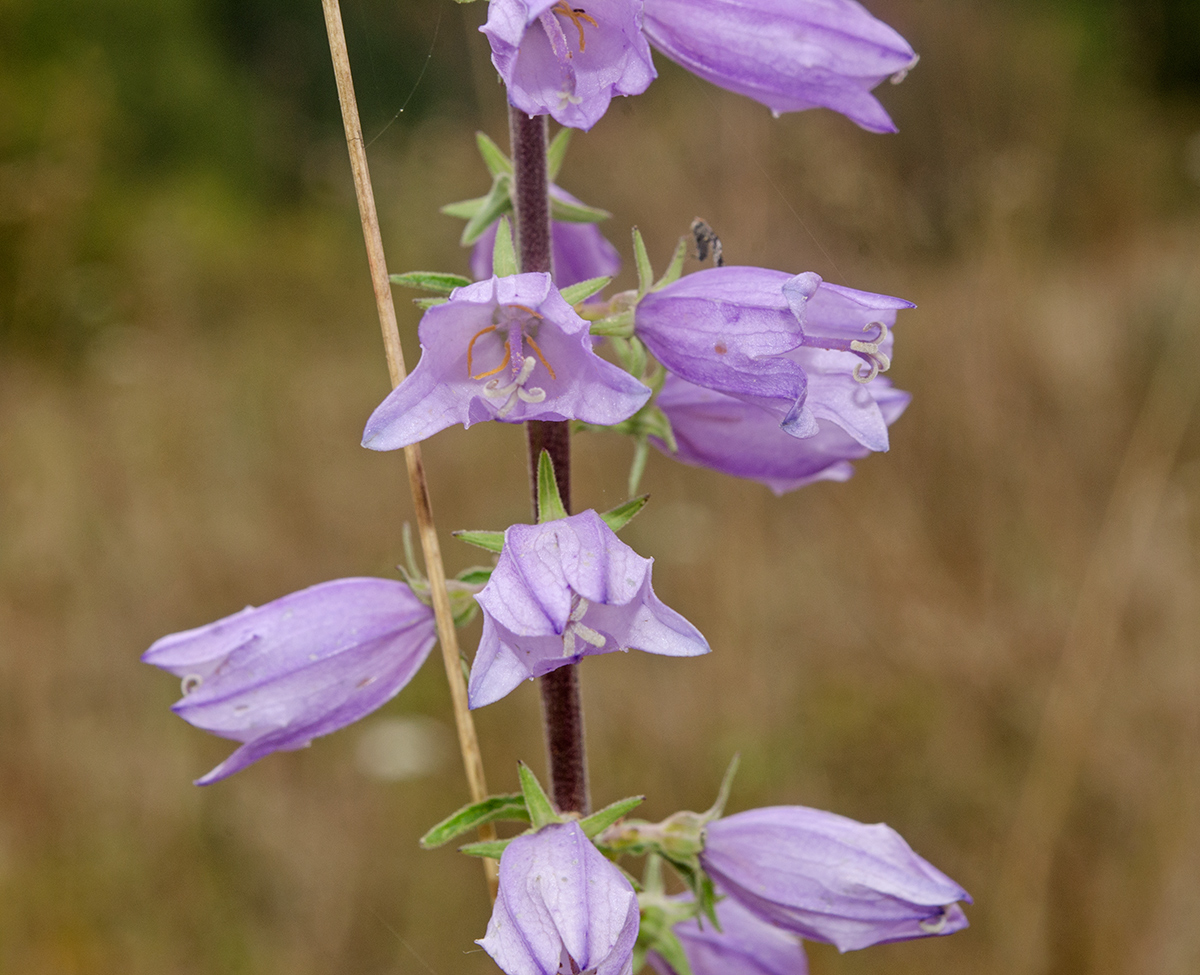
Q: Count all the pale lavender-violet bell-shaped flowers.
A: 11